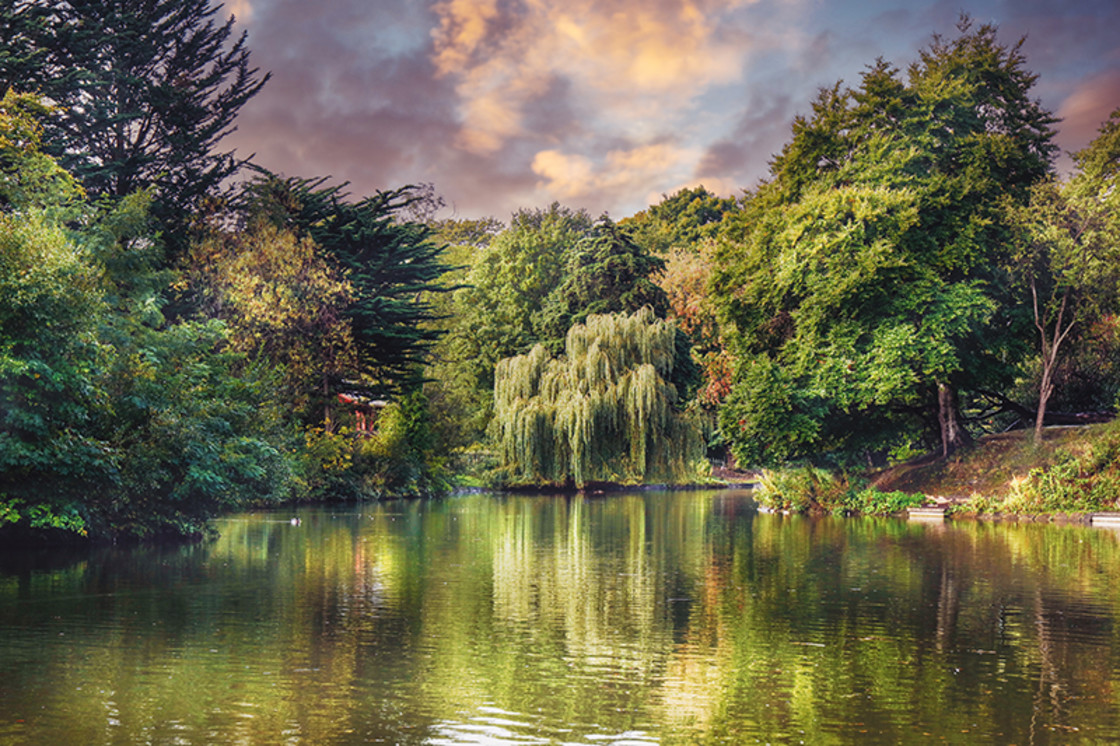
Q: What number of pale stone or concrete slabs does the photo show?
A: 2